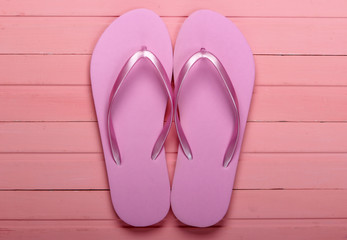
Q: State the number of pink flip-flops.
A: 2